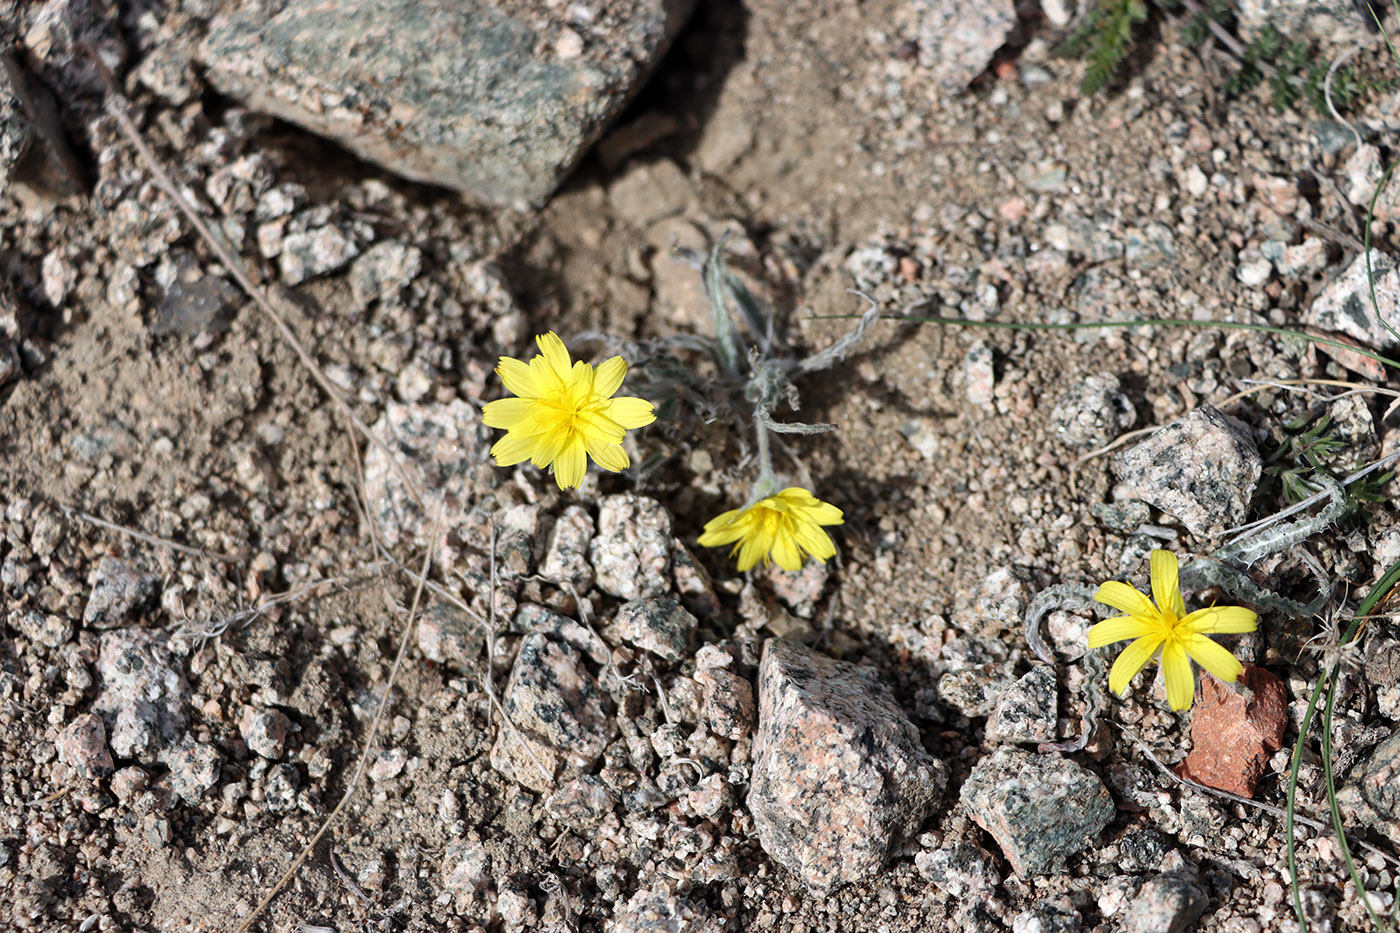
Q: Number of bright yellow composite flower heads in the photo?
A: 3